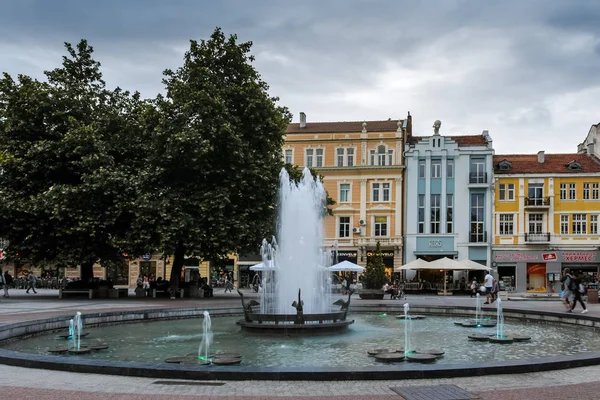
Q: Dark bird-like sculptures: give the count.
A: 3